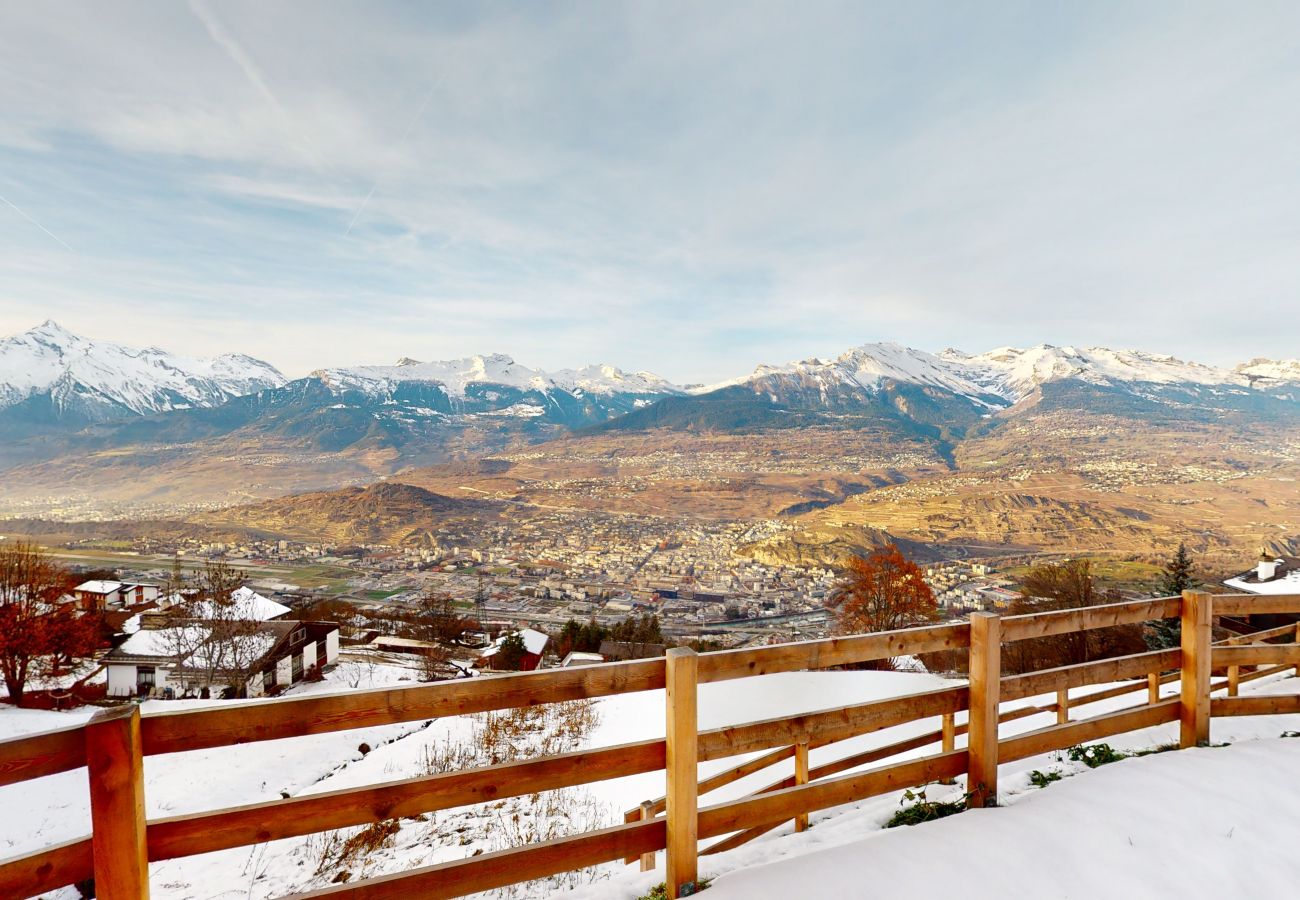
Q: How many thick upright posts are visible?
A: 4